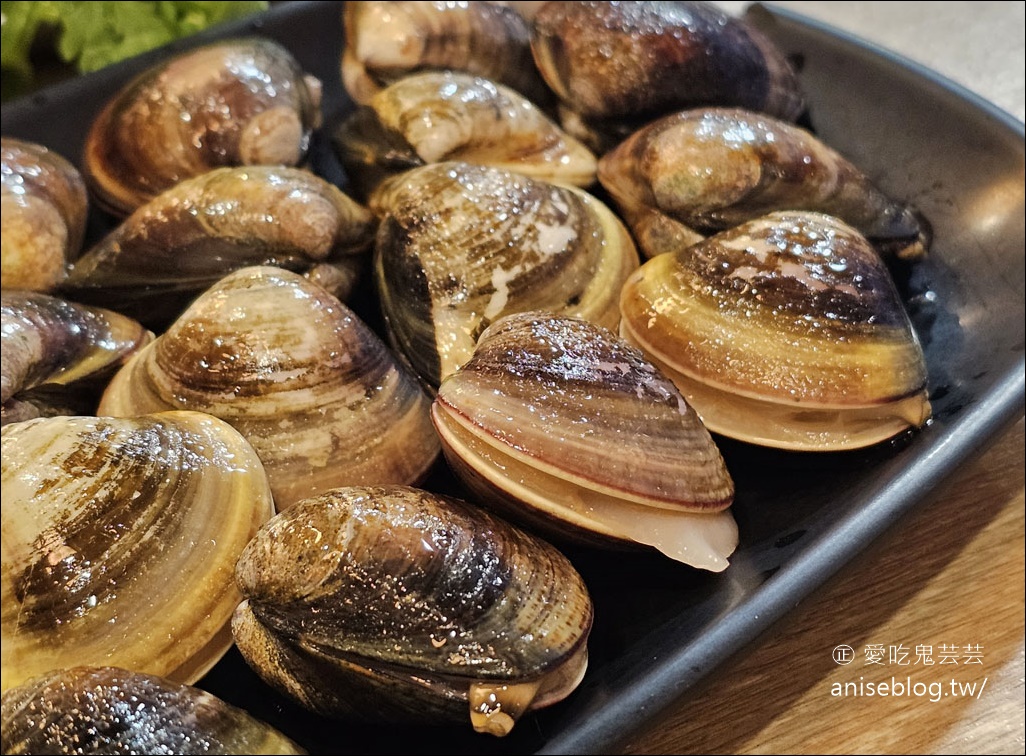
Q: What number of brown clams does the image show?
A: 15